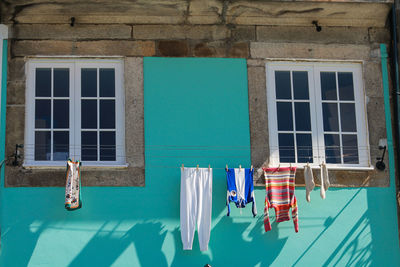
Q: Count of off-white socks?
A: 2